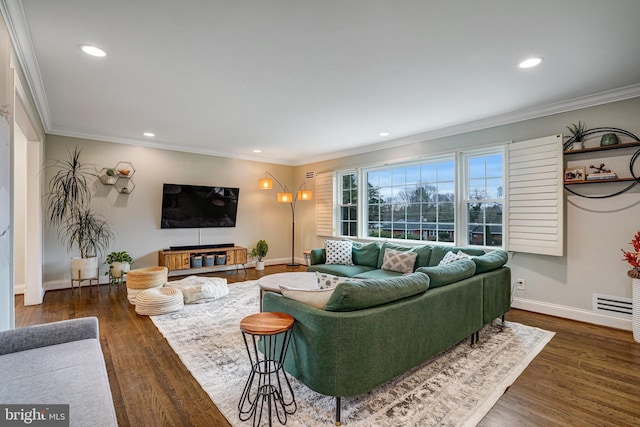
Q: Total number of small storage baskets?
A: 3